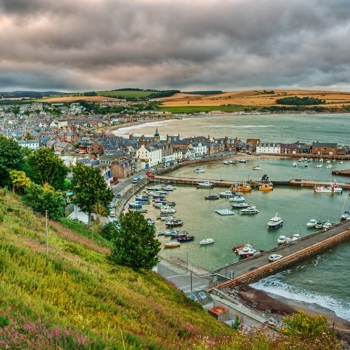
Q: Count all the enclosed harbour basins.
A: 2